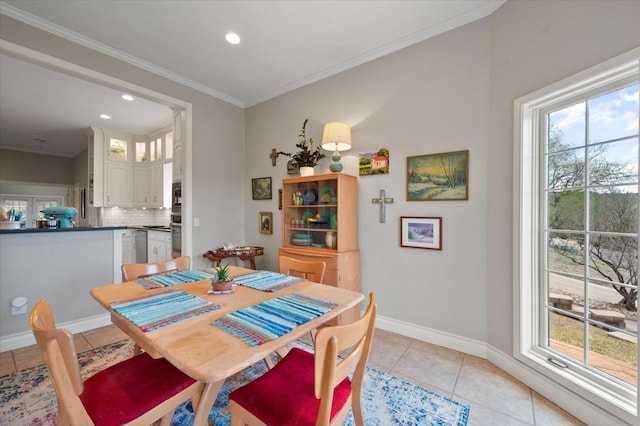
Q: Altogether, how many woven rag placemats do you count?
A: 4